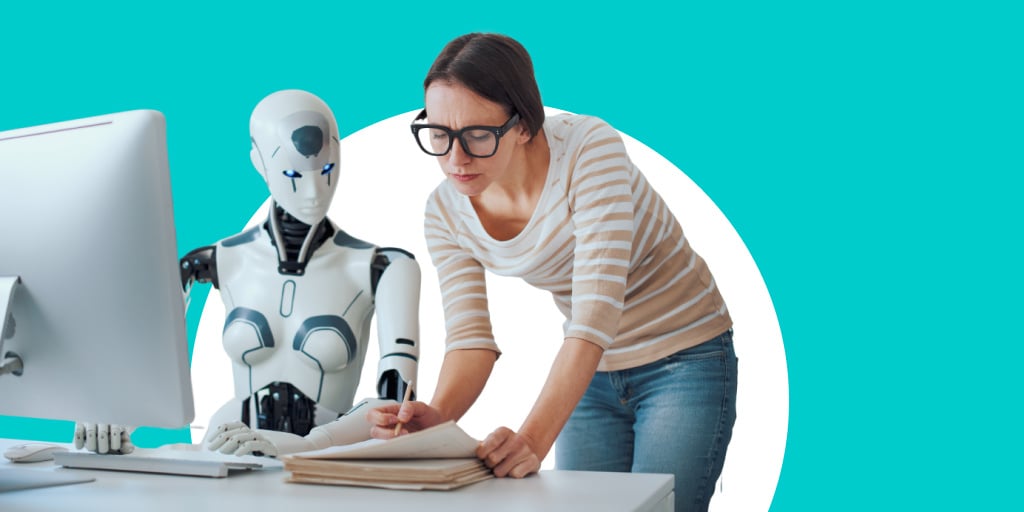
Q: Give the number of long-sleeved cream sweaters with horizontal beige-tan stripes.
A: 1